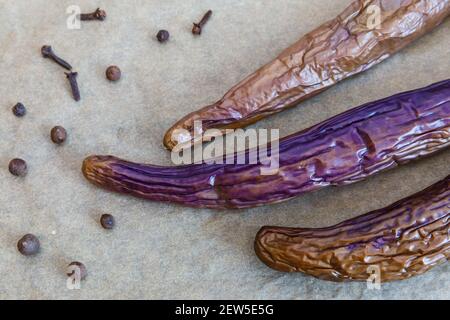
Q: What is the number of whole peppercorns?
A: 8